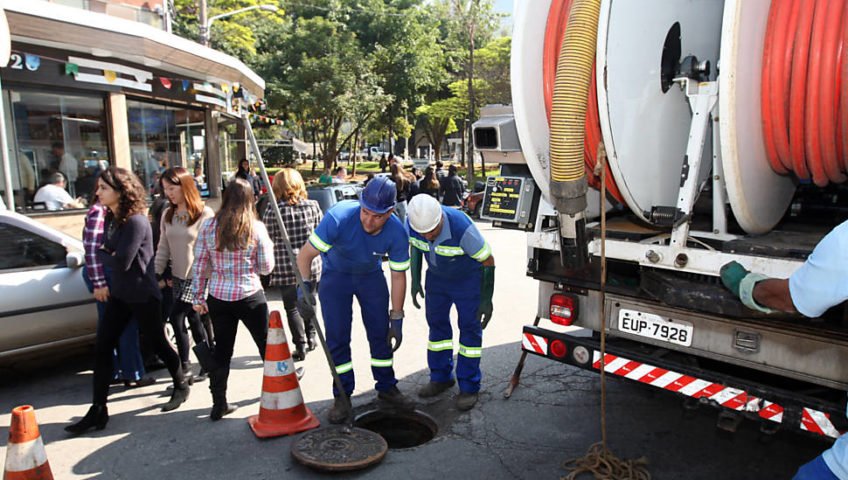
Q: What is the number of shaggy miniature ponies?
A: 0